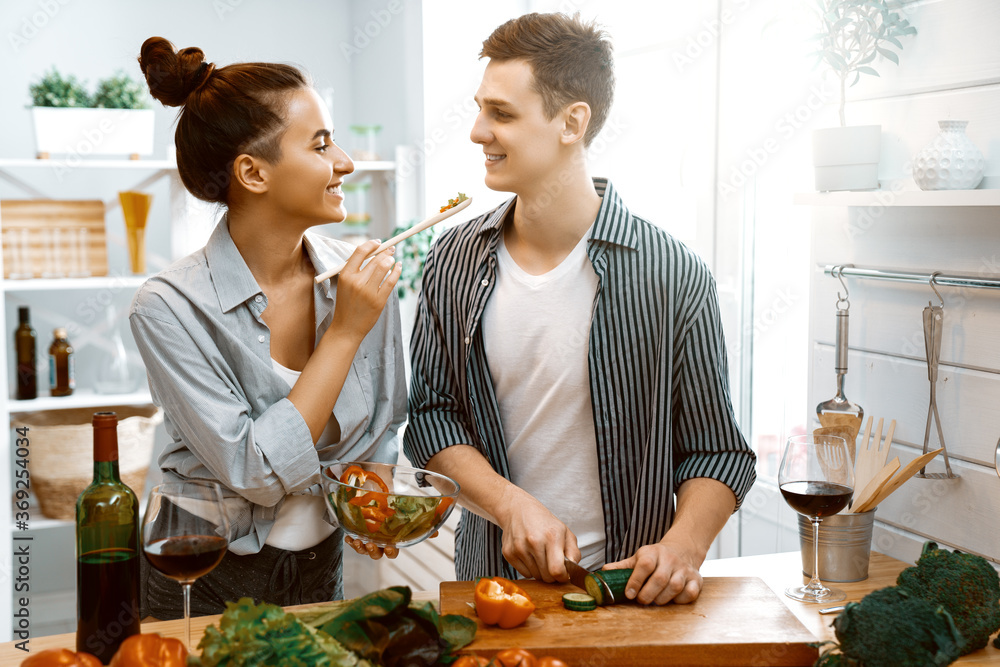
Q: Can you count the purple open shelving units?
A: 0